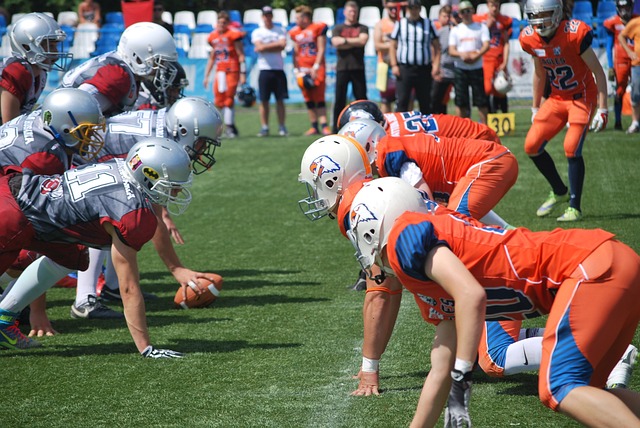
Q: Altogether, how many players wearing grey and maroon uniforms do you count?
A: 6